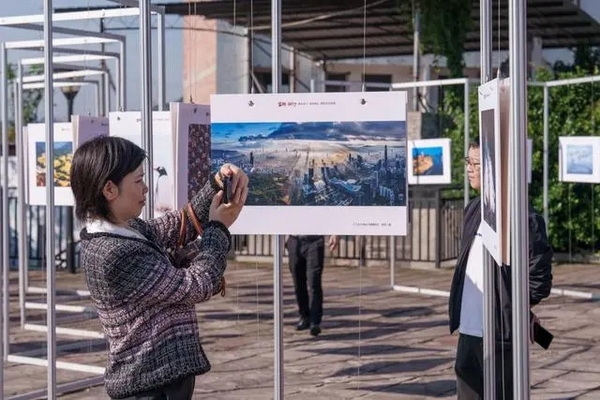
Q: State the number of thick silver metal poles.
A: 5